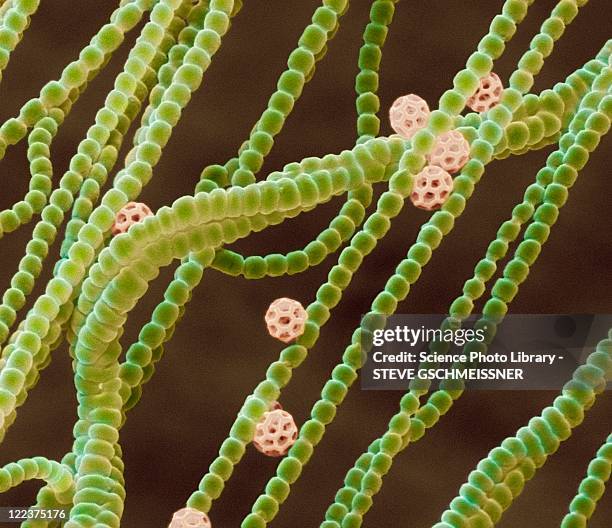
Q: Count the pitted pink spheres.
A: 8